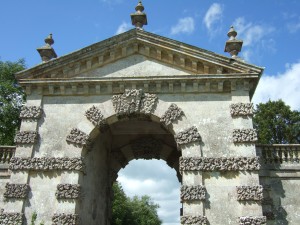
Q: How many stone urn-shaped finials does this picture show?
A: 3